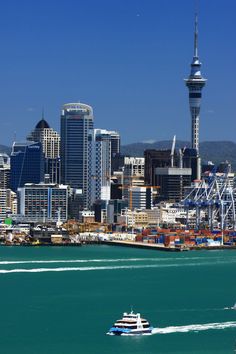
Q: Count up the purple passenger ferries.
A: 0